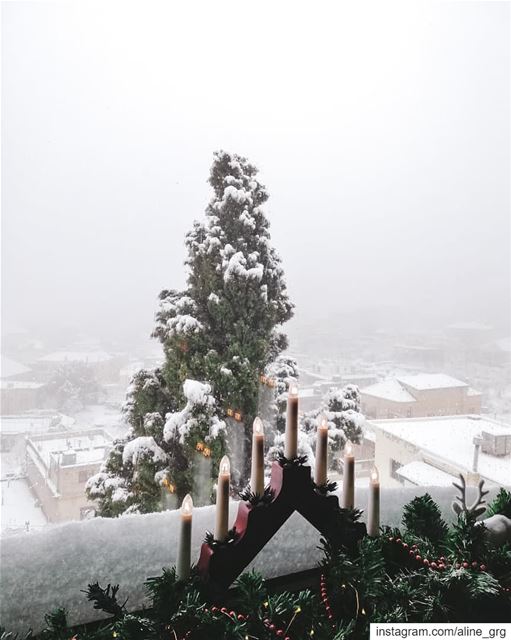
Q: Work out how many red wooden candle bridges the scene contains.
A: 1